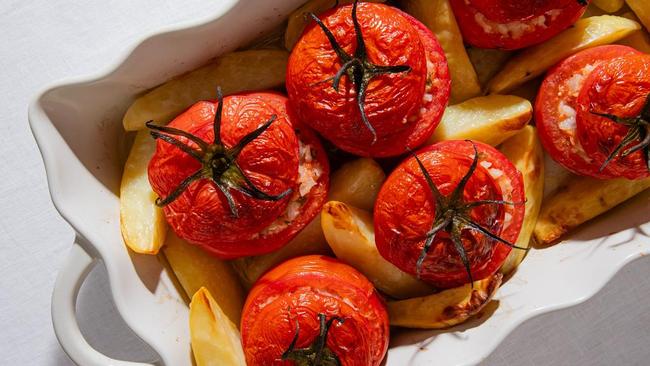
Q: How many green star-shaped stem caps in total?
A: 5